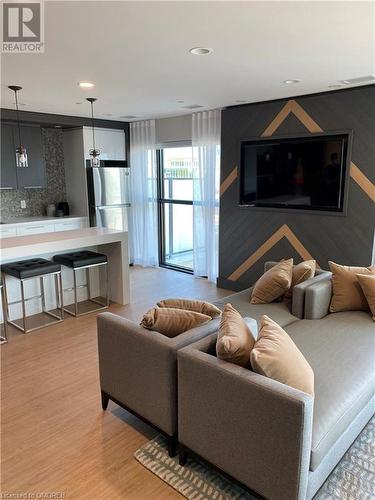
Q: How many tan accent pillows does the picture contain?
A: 8